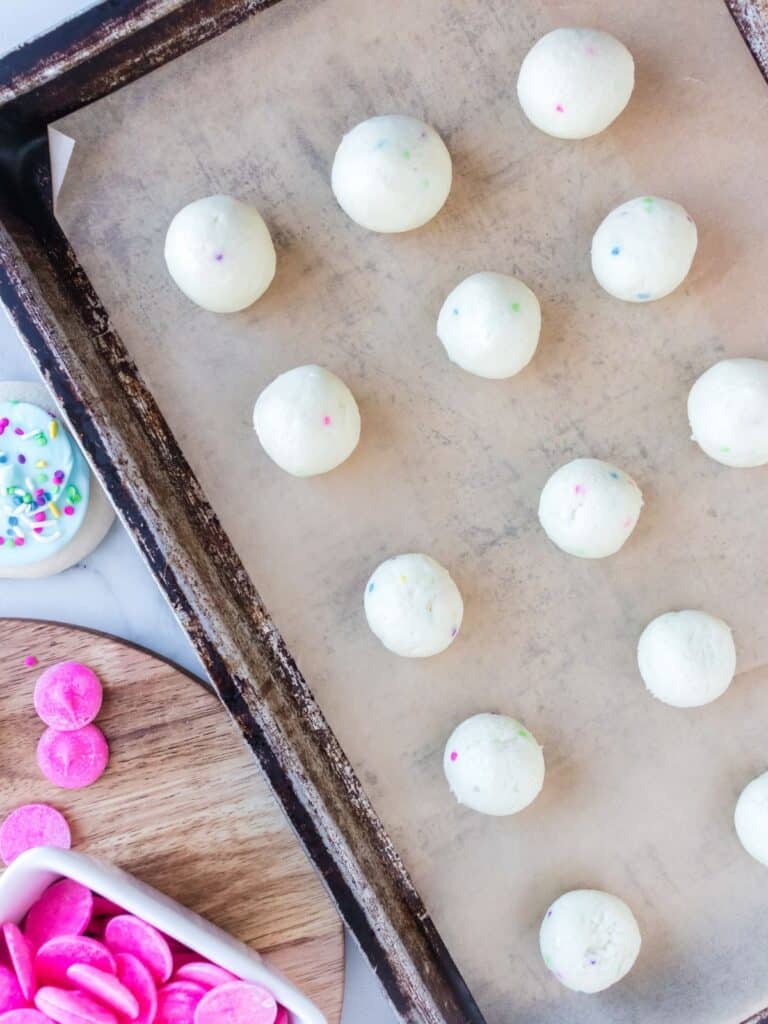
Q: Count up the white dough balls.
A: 13